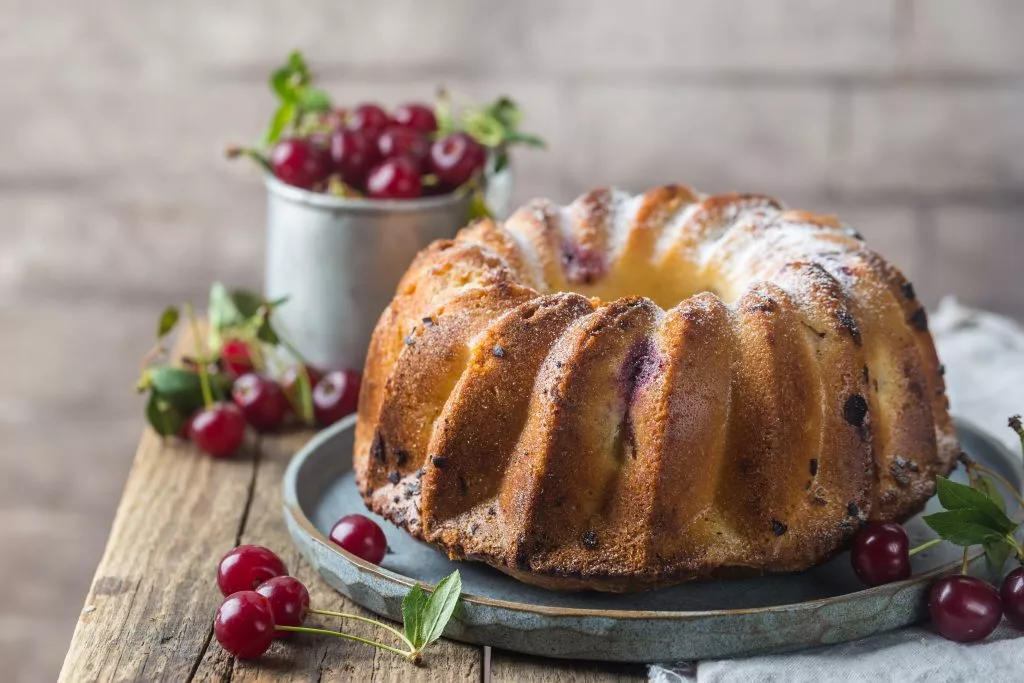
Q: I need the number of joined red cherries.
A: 2